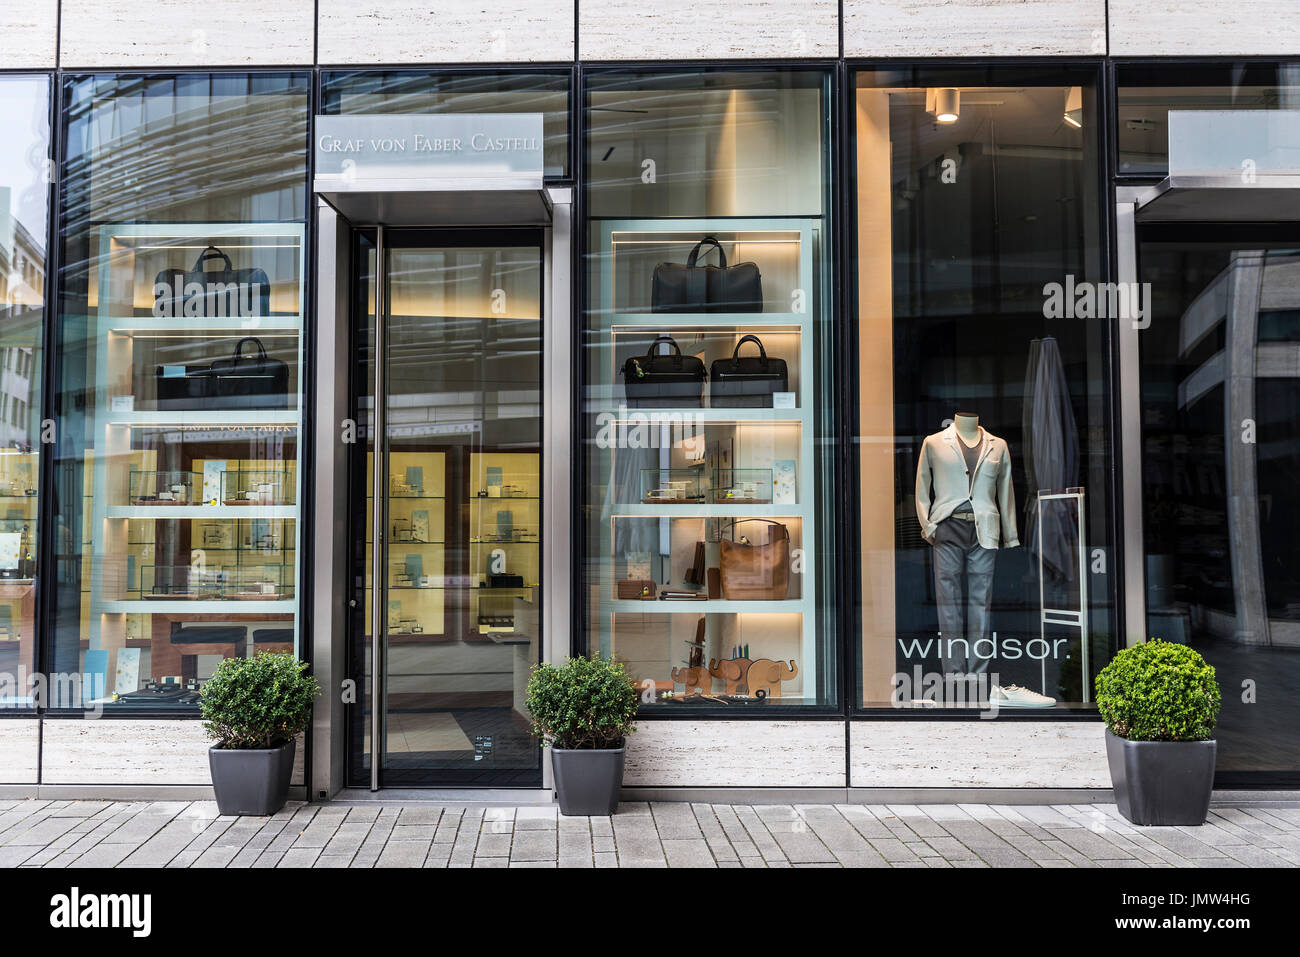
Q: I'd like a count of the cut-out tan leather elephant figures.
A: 3